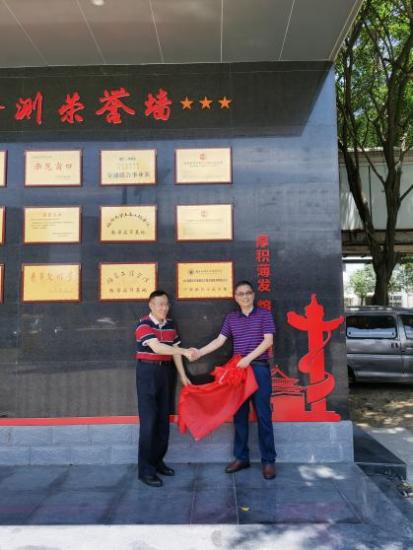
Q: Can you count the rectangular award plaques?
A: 12